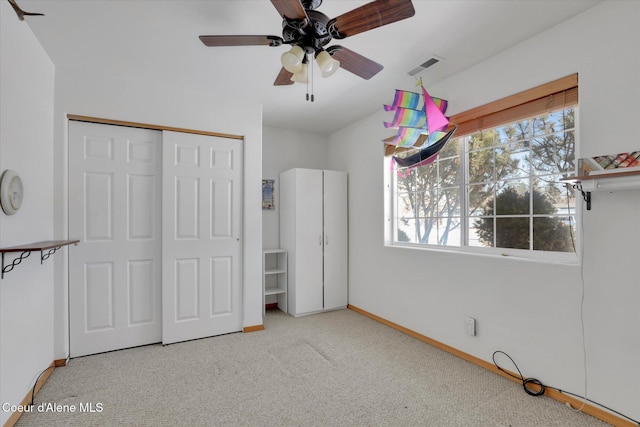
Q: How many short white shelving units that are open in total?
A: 1